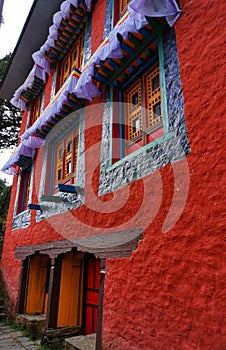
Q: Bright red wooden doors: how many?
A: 1